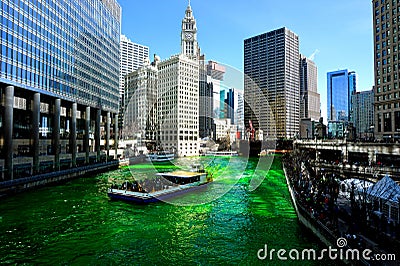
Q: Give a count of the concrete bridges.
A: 1